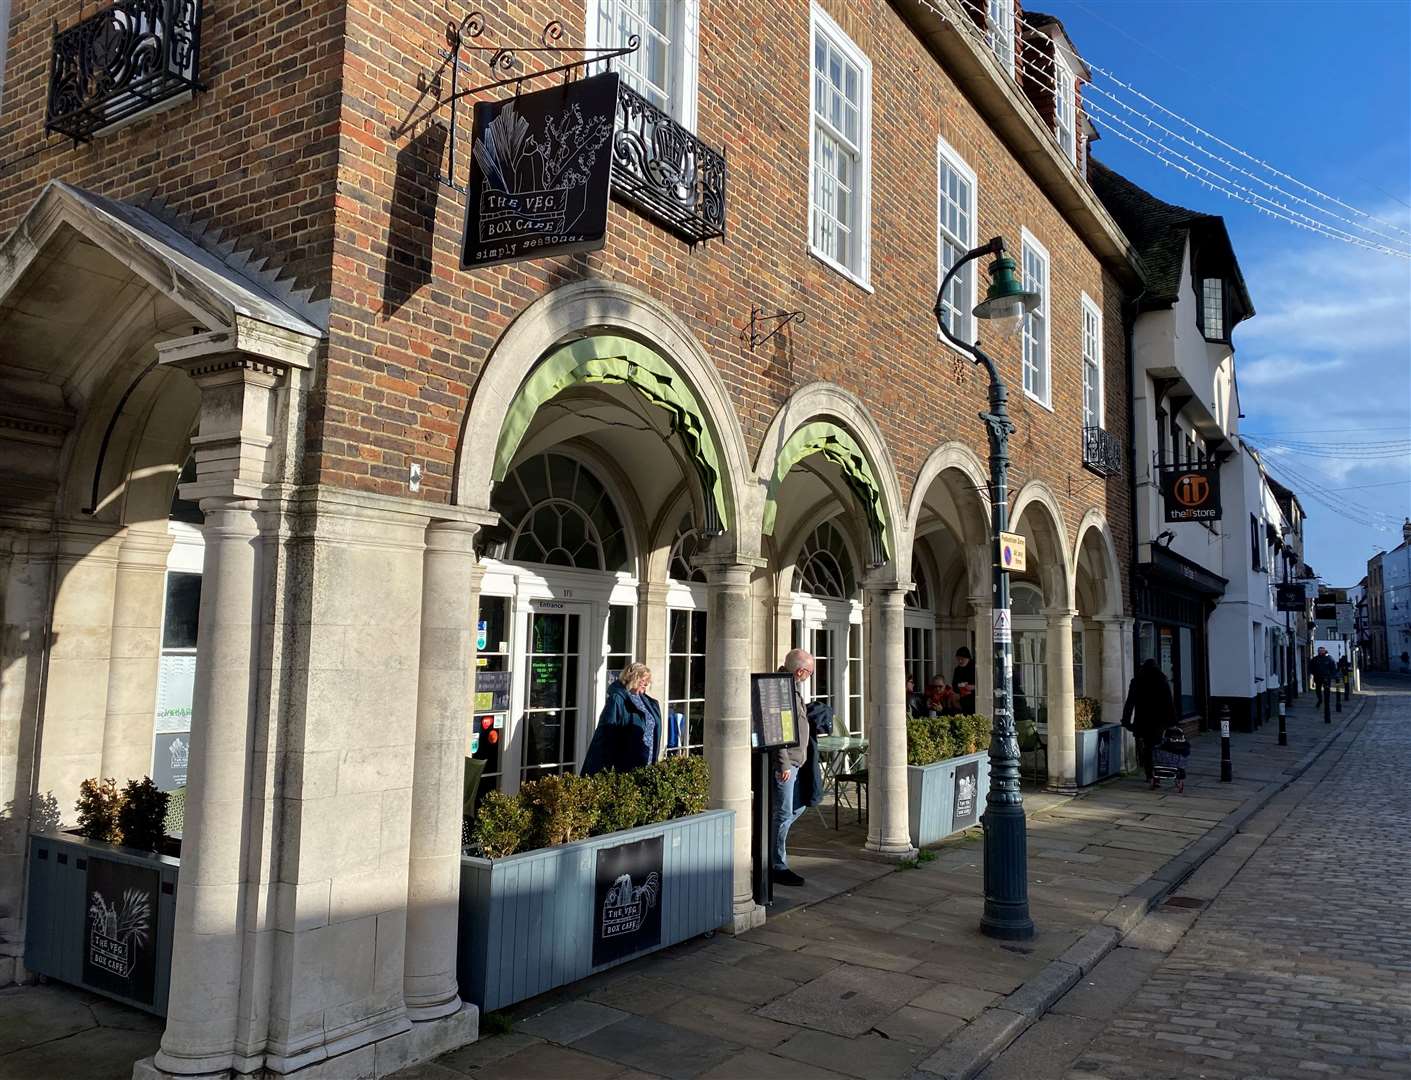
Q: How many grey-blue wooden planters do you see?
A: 4